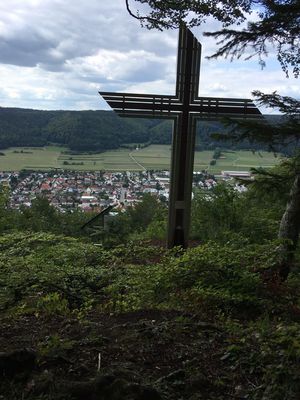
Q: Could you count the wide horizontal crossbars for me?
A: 1